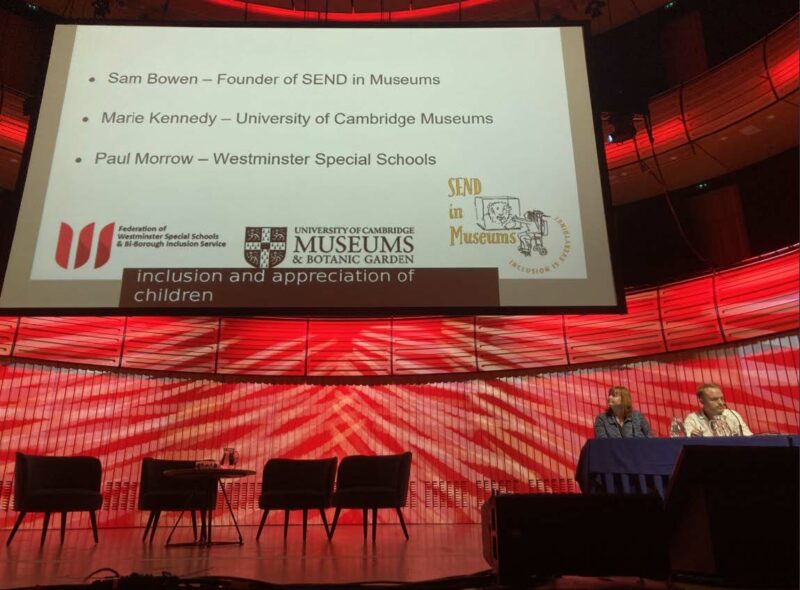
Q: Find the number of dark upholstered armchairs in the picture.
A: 4